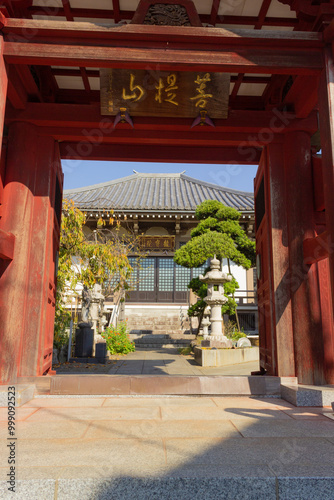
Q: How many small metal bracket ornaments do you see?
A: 2